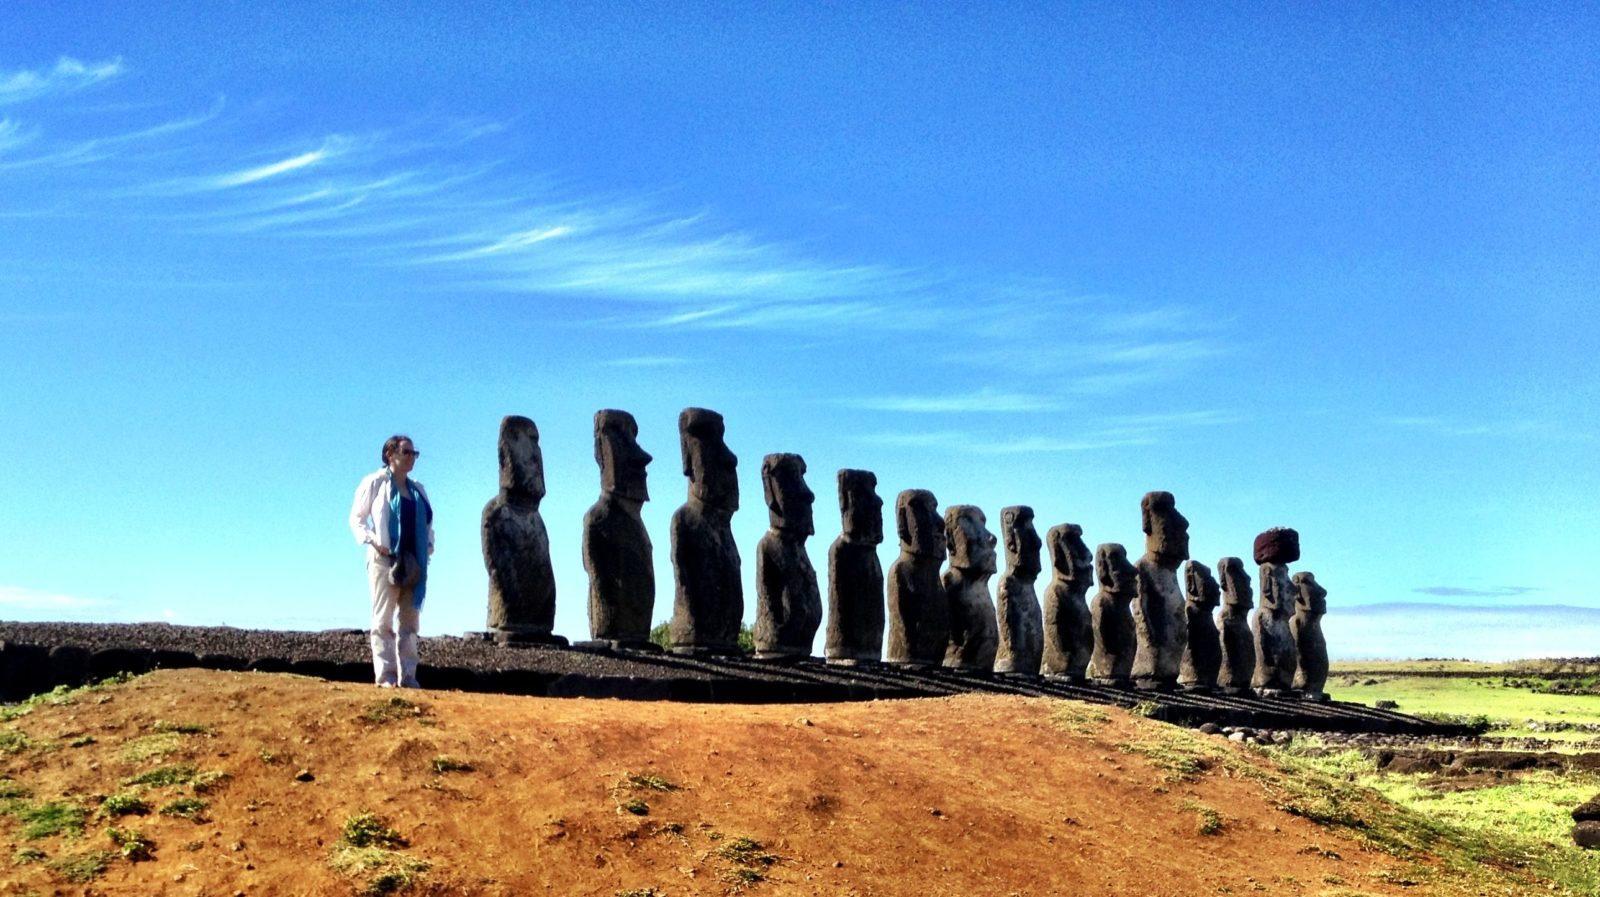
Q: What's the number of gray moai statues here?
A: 15